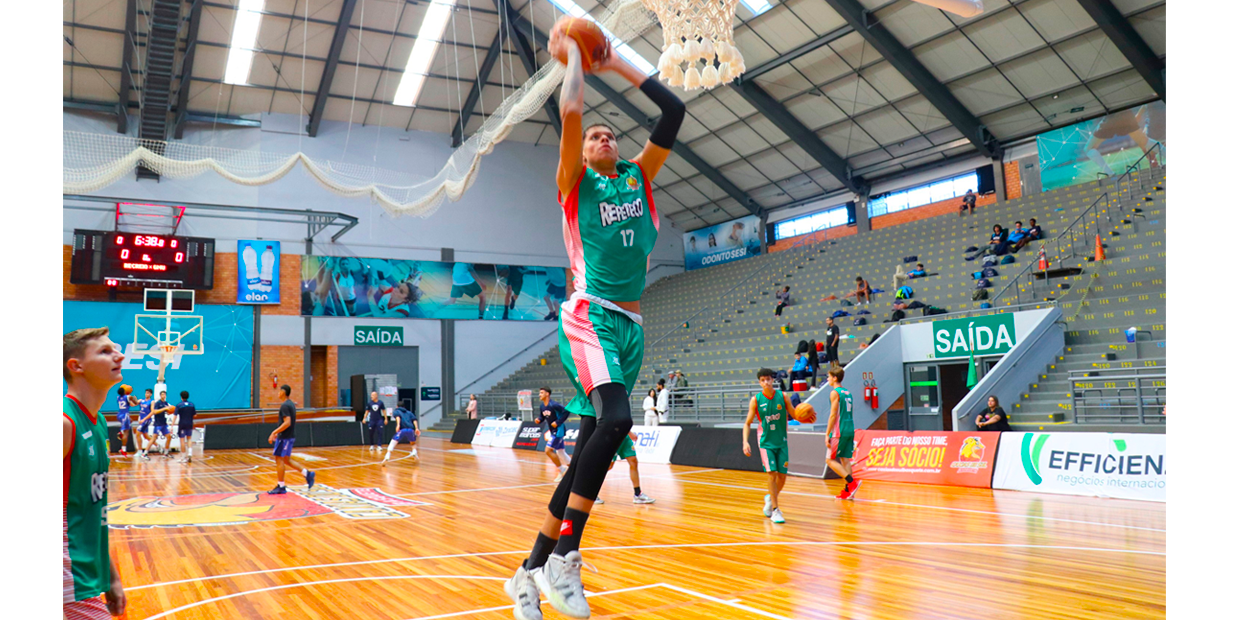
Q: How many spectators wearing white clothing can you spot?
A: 2